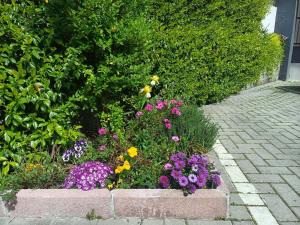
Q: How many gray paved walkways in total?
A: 1